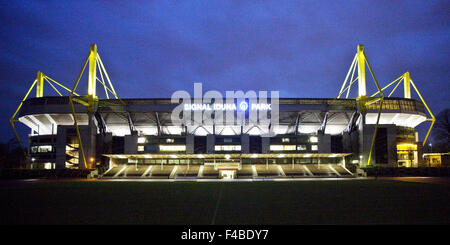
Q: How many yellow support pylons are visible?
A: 4